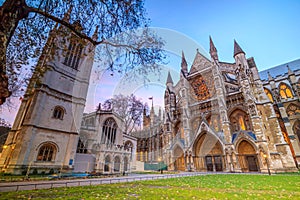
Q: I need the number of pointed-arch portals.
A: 3